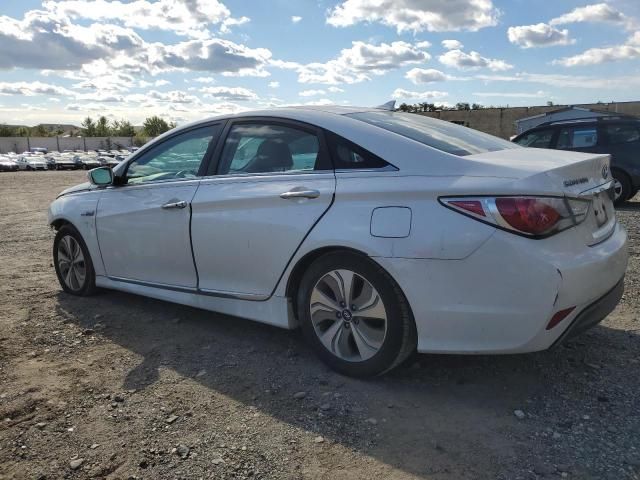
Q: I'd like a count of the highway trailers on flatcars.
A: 0